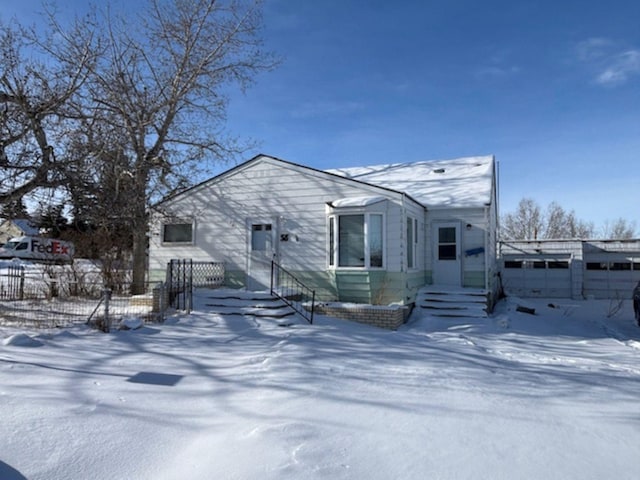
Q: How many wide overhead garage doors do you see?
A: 2